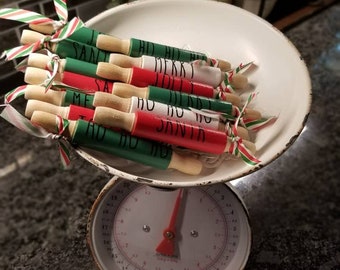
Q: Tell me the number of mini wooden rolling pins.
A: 13